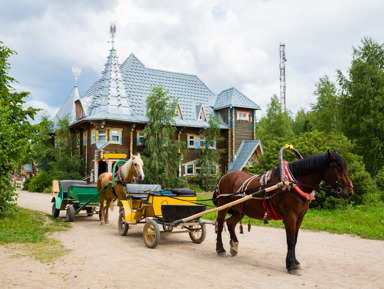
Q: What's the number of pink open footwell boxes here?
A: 0